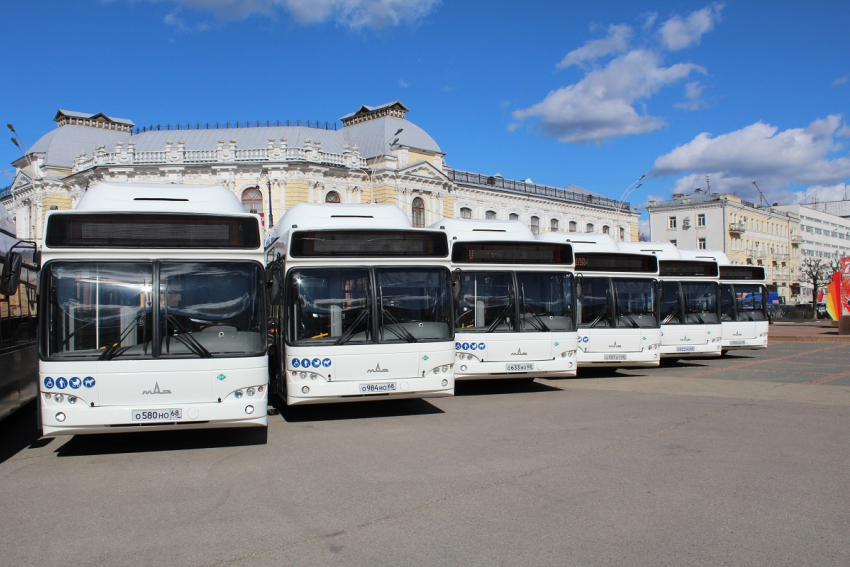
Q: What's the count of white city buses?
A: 6